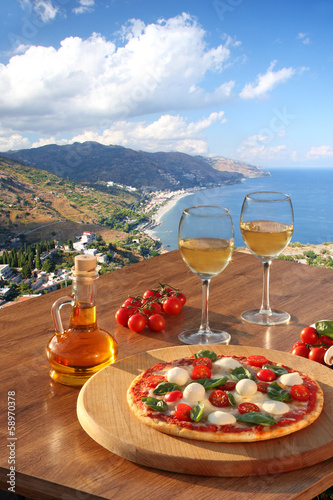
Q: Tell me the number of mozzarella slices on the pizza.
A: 7